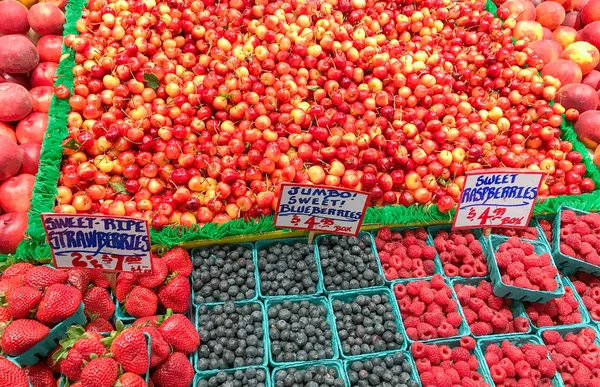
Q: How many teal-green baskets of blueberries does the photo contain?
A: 9